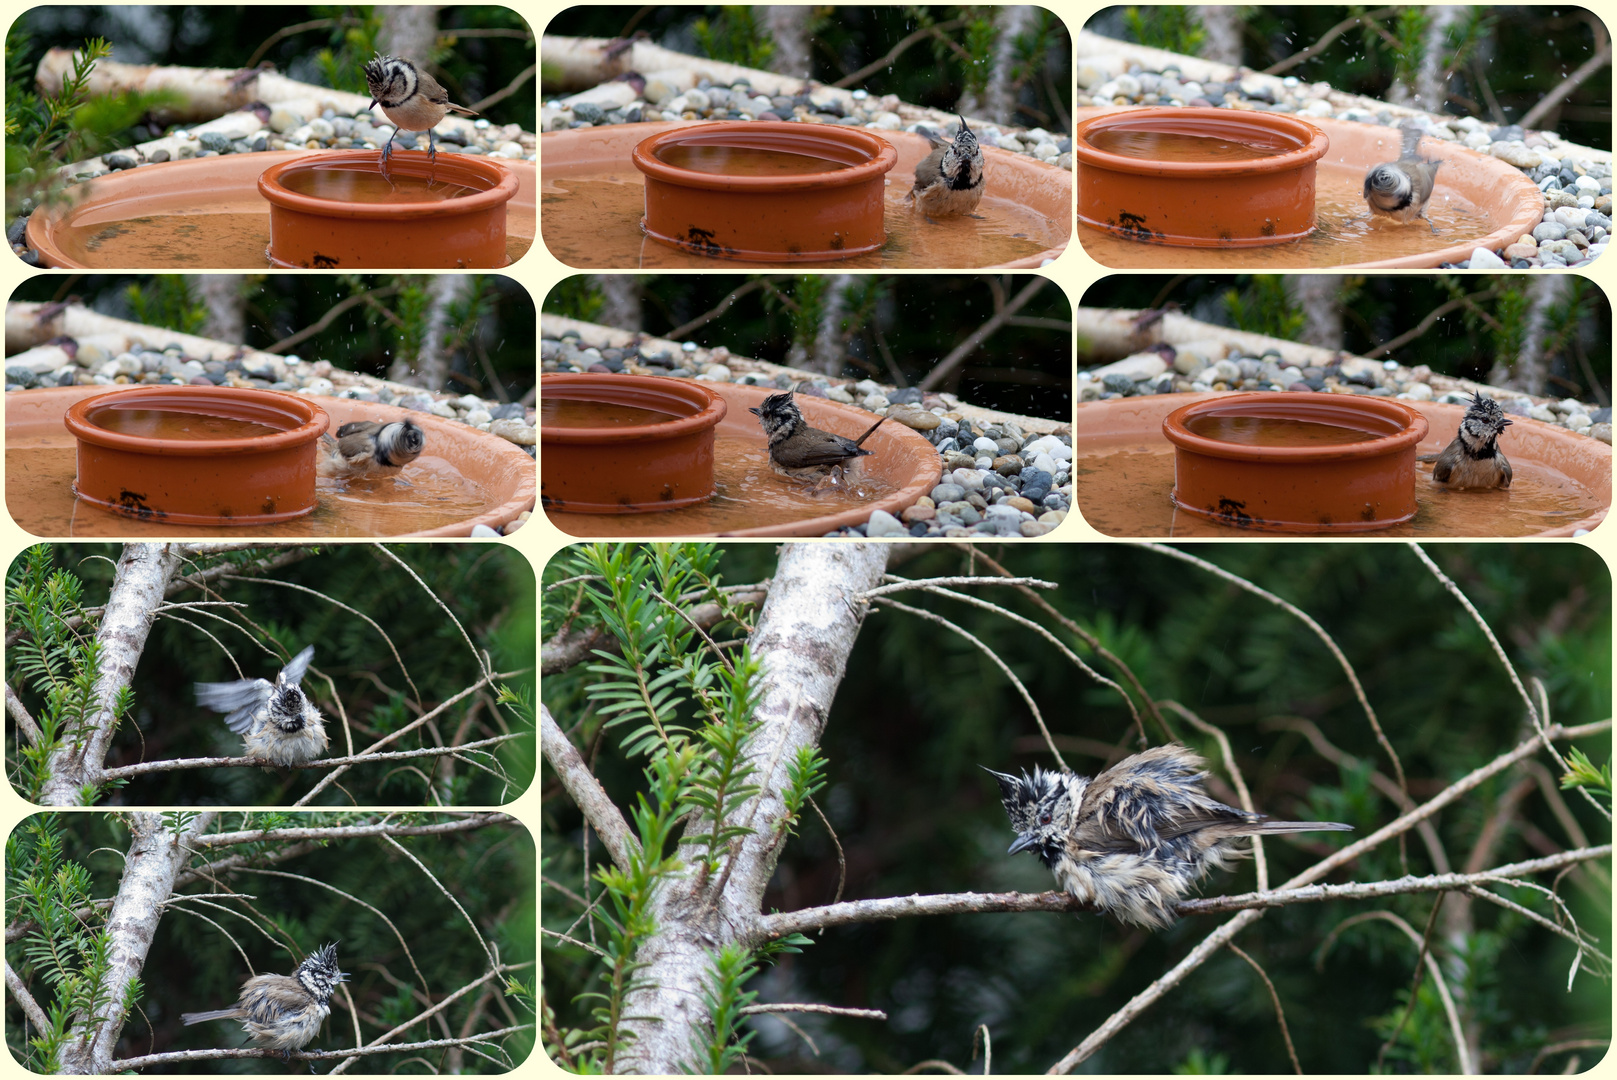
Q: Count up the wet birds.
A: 8